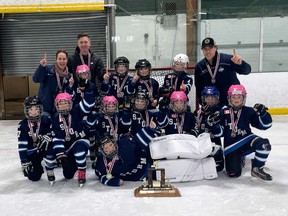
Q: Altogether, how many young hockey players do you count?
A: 12